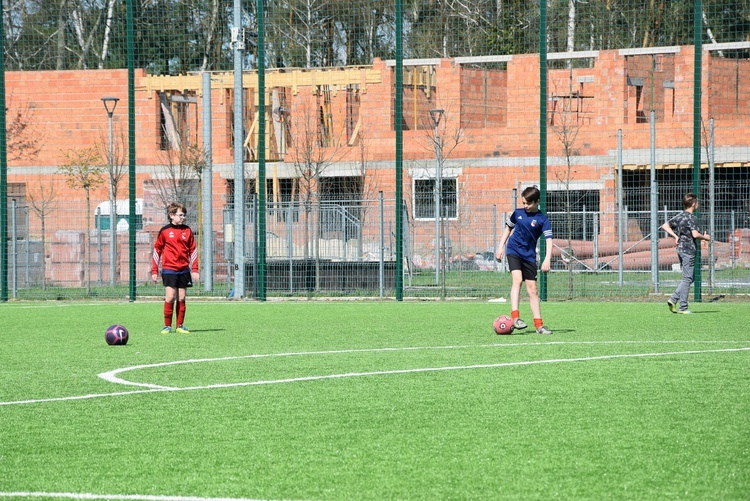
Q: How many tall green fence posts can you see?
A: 6